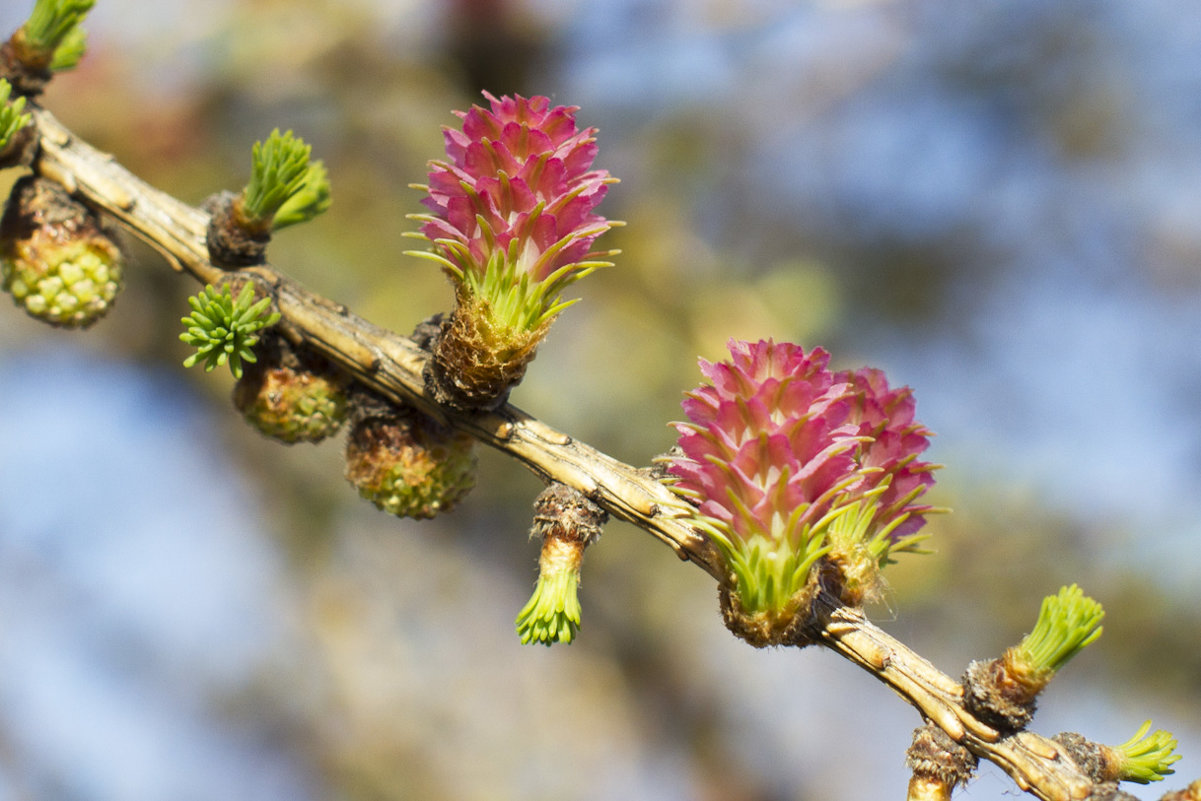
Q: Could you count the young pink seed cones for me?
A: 3